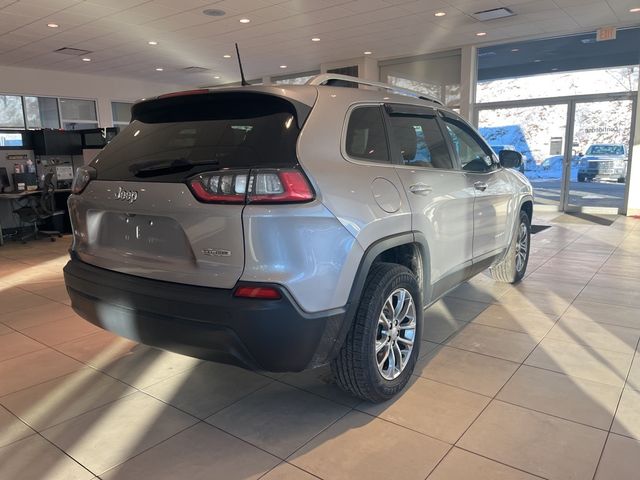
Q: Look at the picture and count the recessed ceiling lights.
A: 13